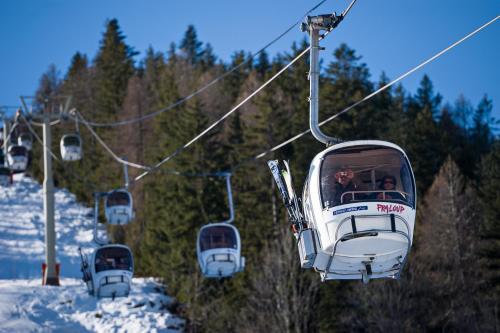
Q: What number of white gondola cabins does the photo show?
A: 7